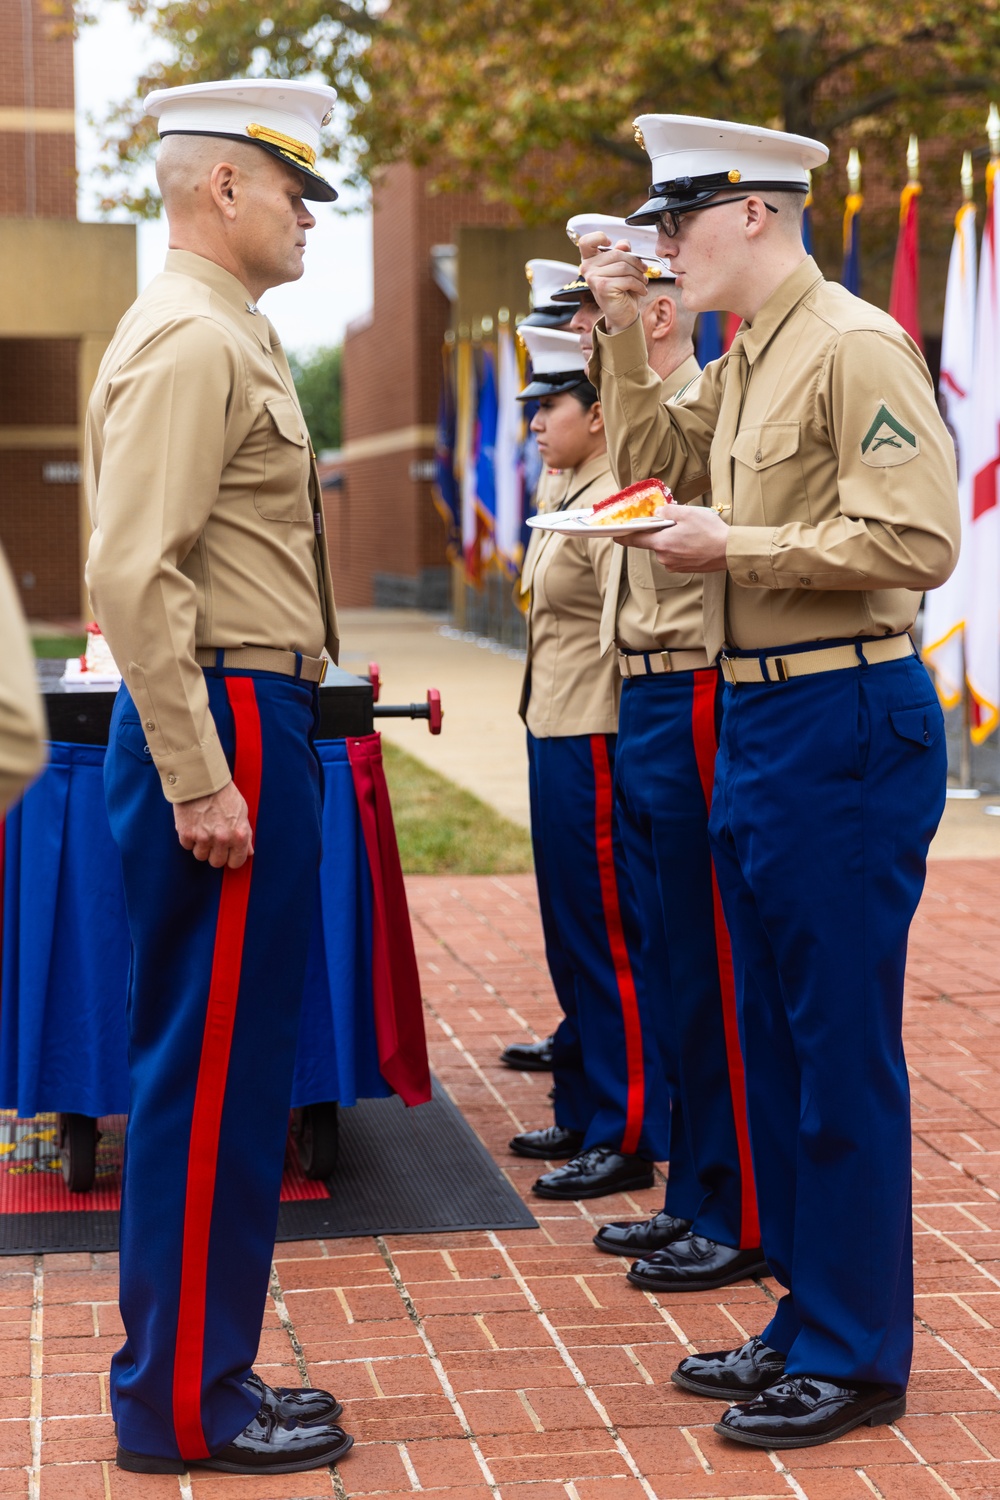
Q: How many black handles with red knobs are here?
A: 2